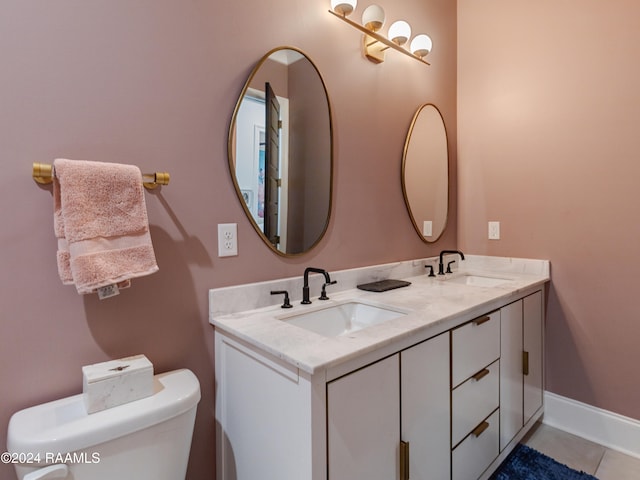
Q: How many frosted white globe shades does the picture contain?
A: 4